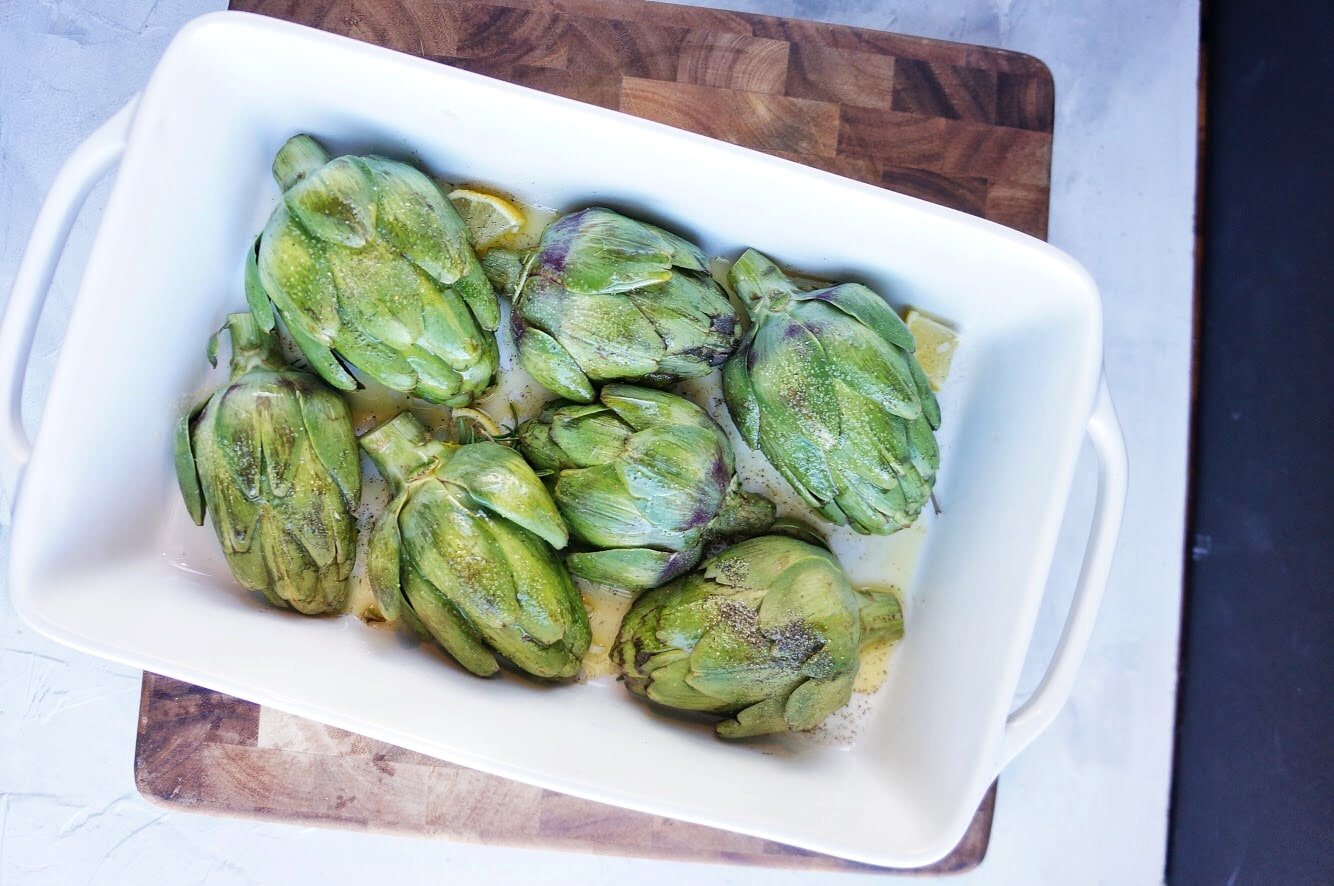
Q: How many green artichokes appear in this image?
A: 7